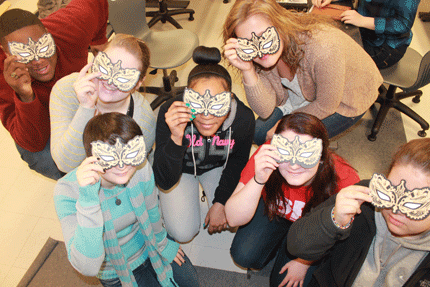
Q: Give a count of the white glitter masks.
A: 7